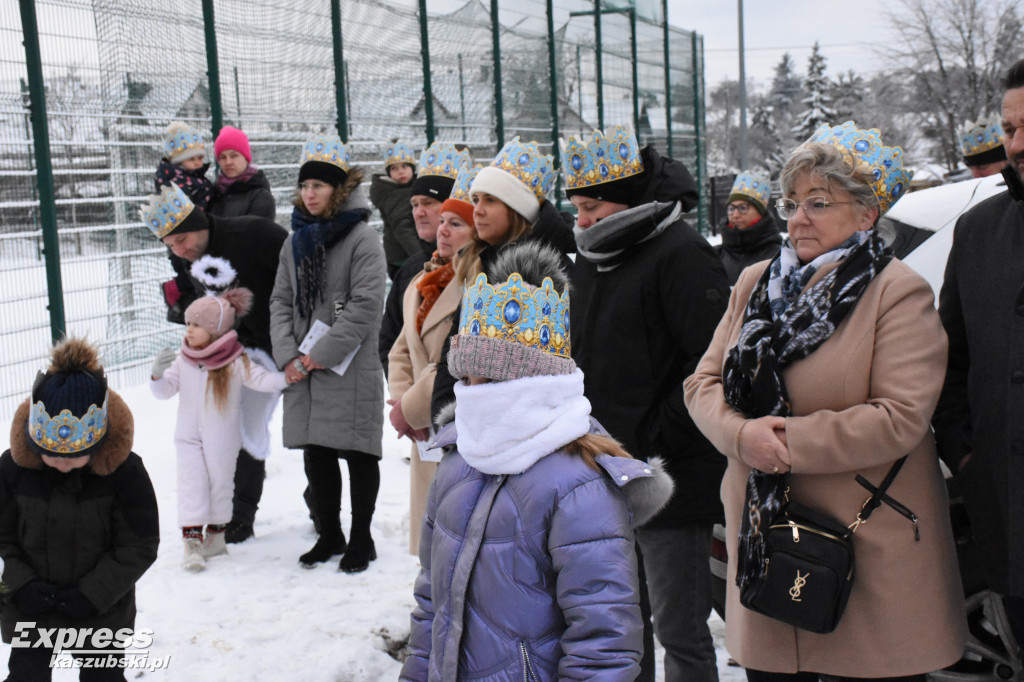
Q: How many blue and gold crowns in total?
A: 13